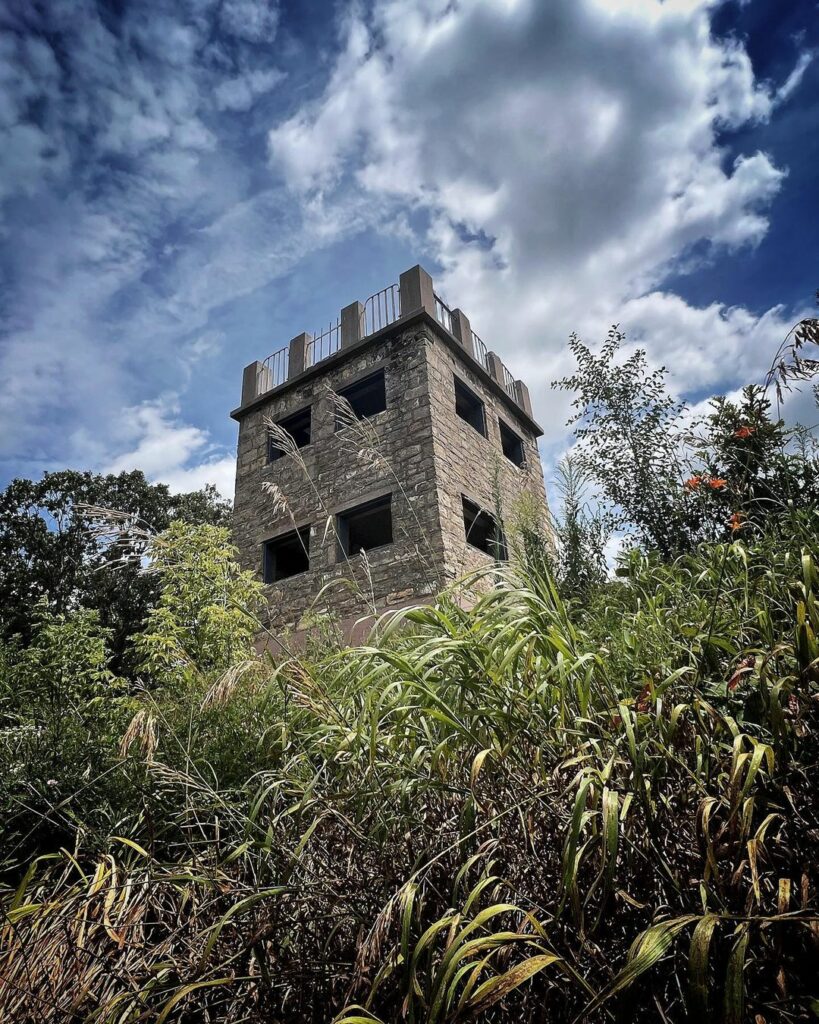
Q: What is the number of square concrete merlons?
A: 7